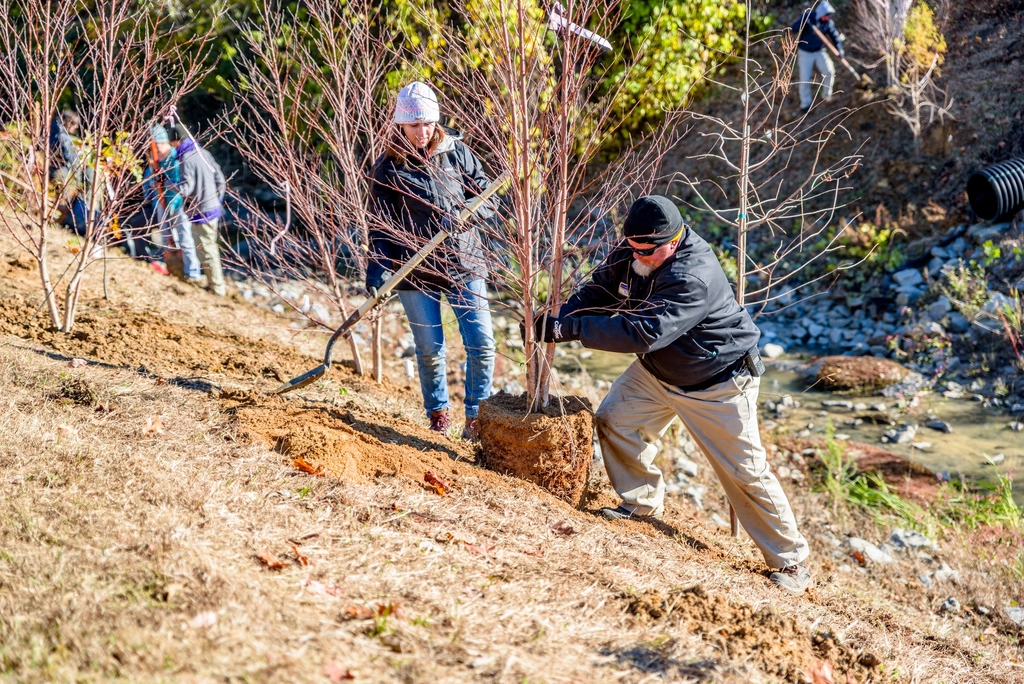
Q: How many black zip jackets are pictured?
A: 2